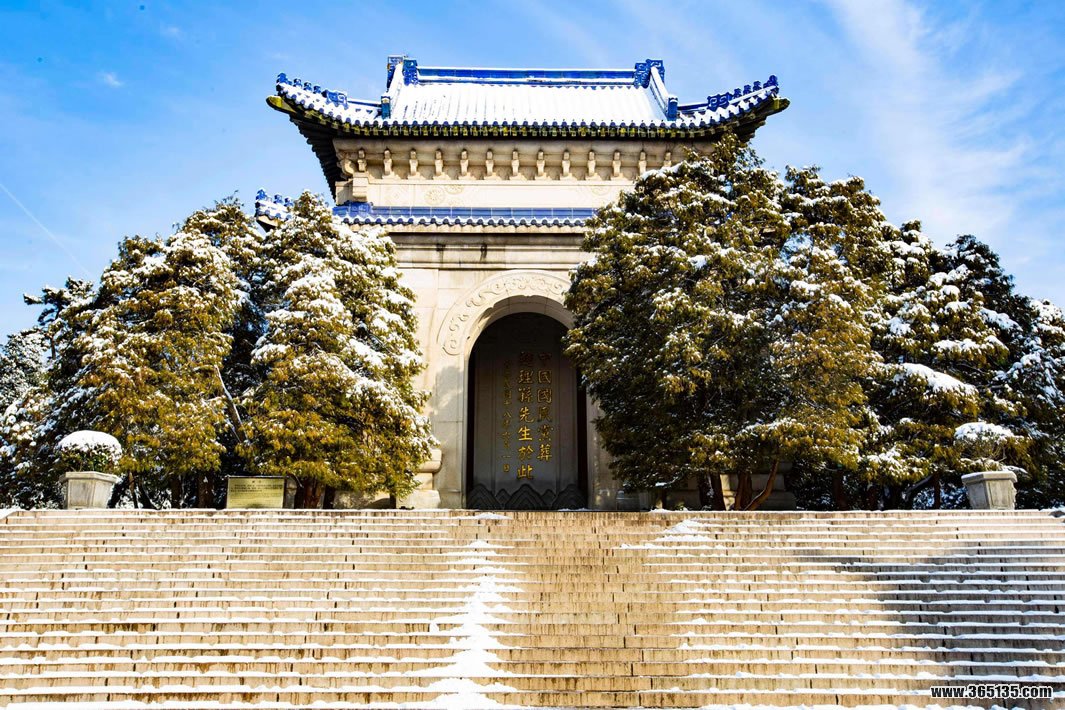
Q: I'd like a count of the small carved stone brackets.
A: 13